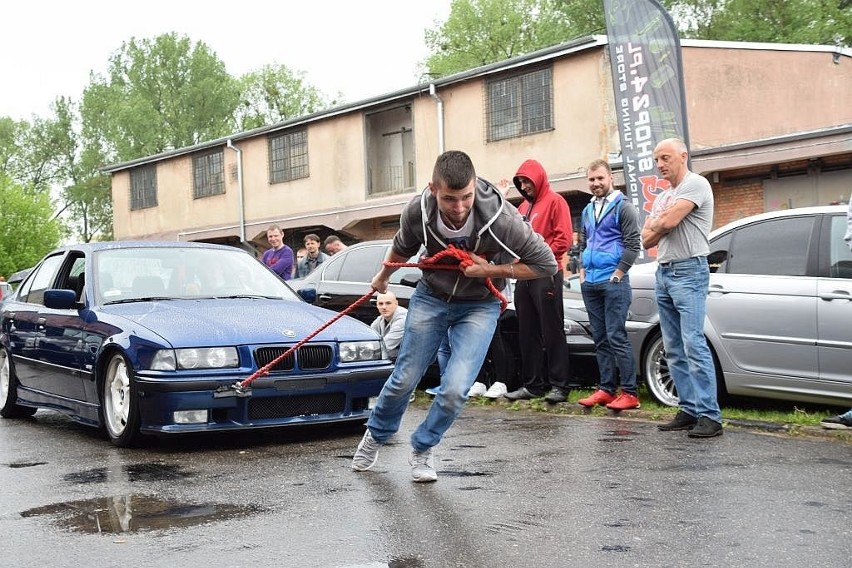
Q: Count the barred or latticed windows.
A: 4